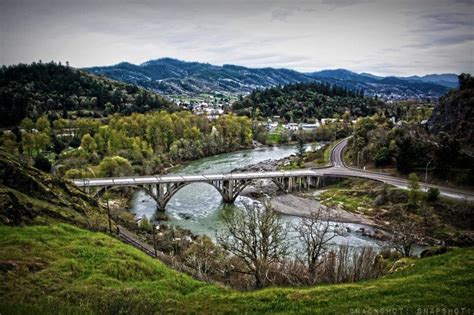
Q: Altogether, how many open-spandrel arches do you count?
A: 3